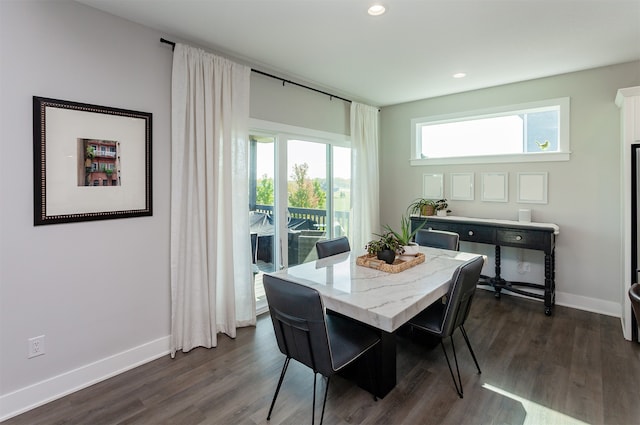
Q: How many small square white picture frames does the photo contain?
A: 4